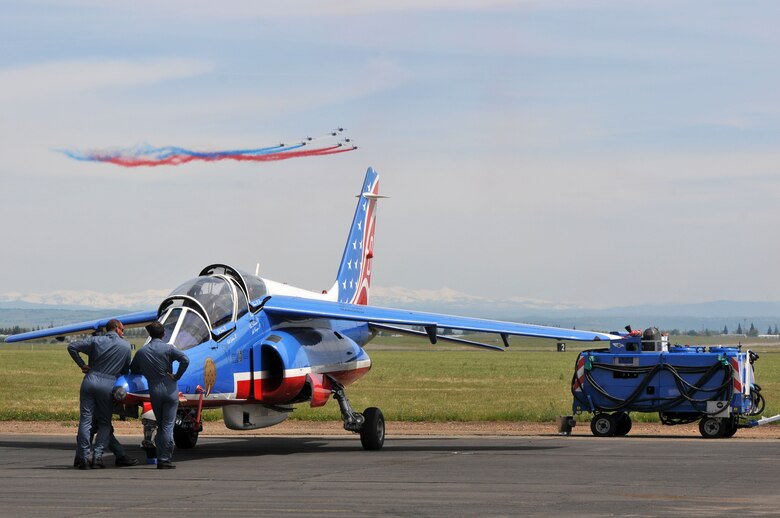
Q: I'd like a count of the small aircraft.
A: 8